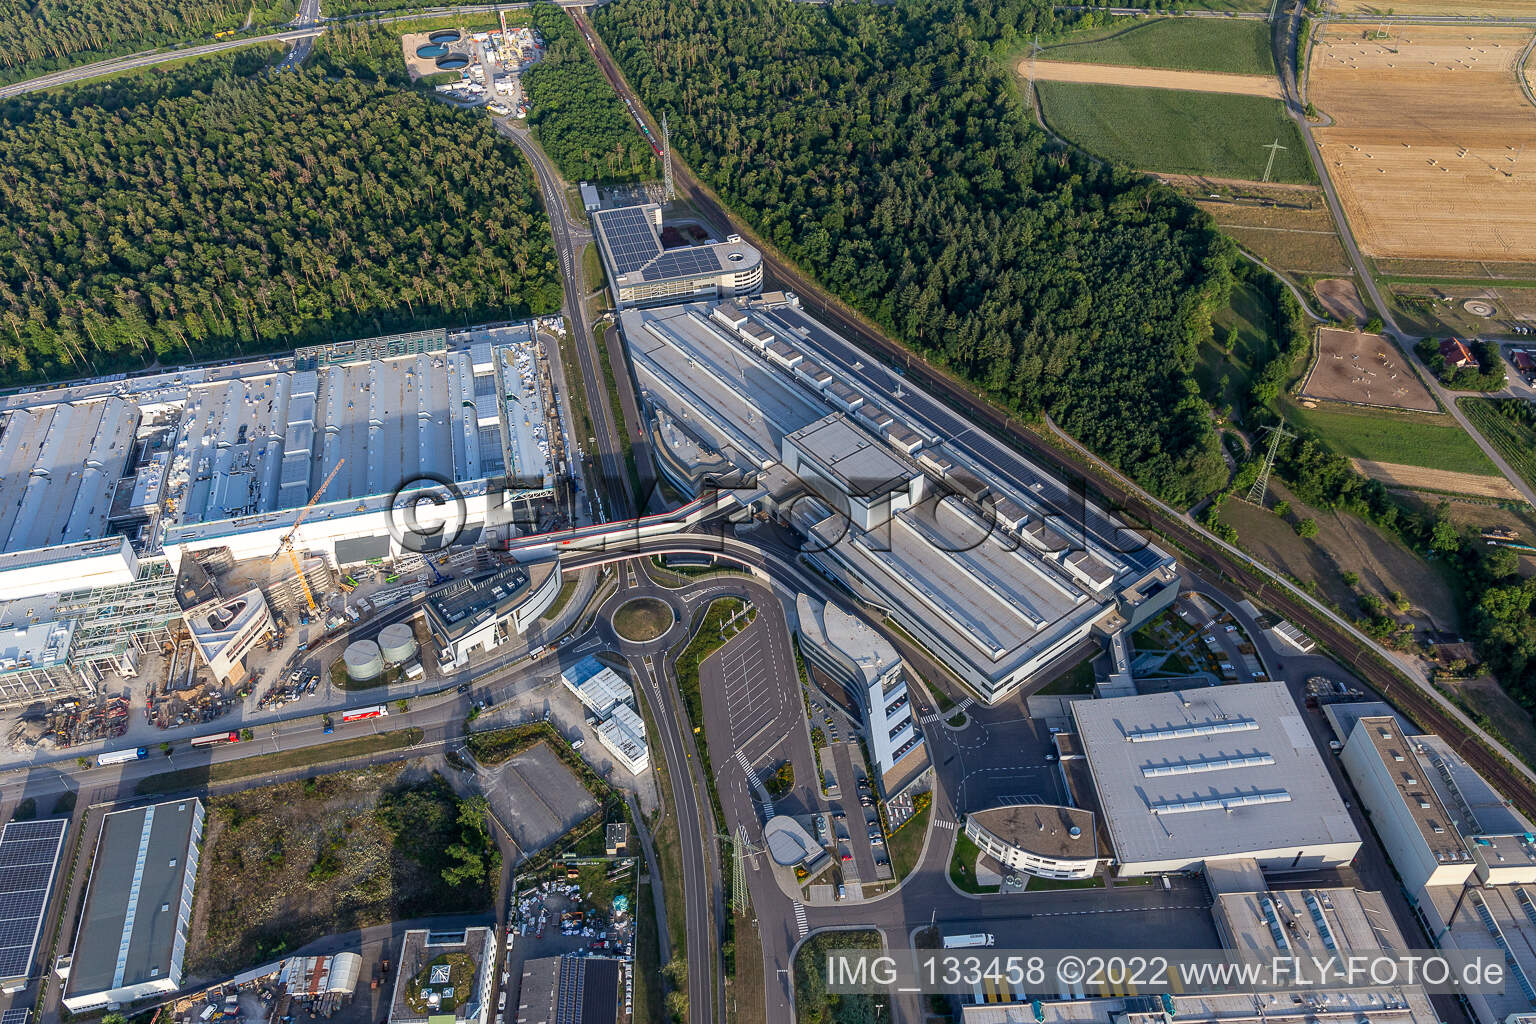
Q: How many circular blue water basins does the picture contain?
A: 3